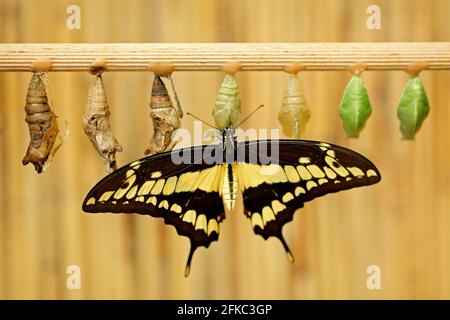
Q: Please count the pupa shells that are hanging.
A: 7